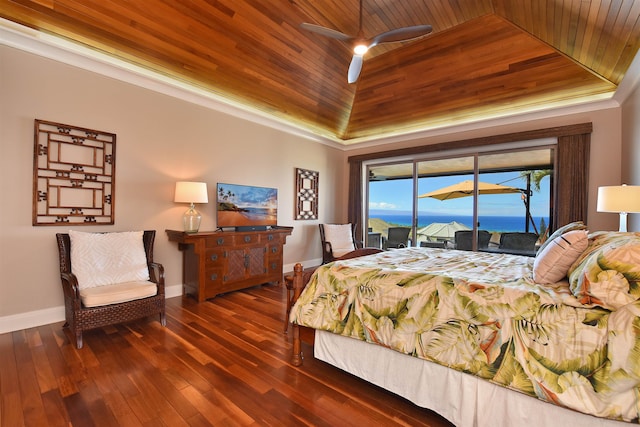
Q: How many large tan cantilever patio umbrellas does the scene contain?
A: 1